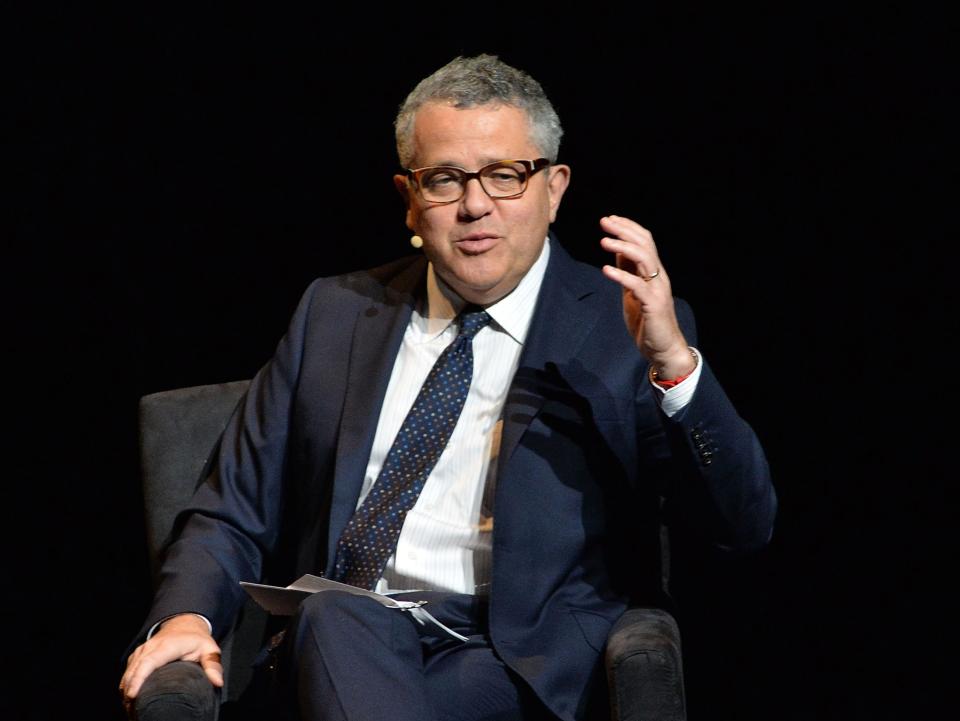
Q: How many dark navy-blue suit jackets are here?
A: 1